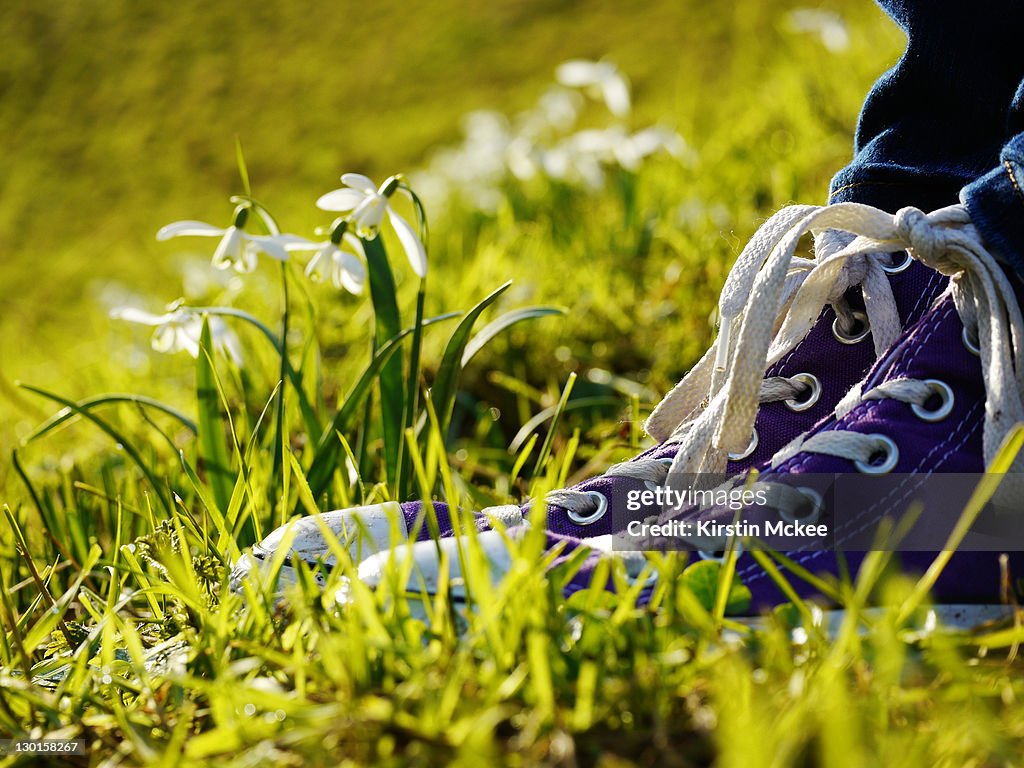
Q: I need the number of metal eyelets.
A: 12